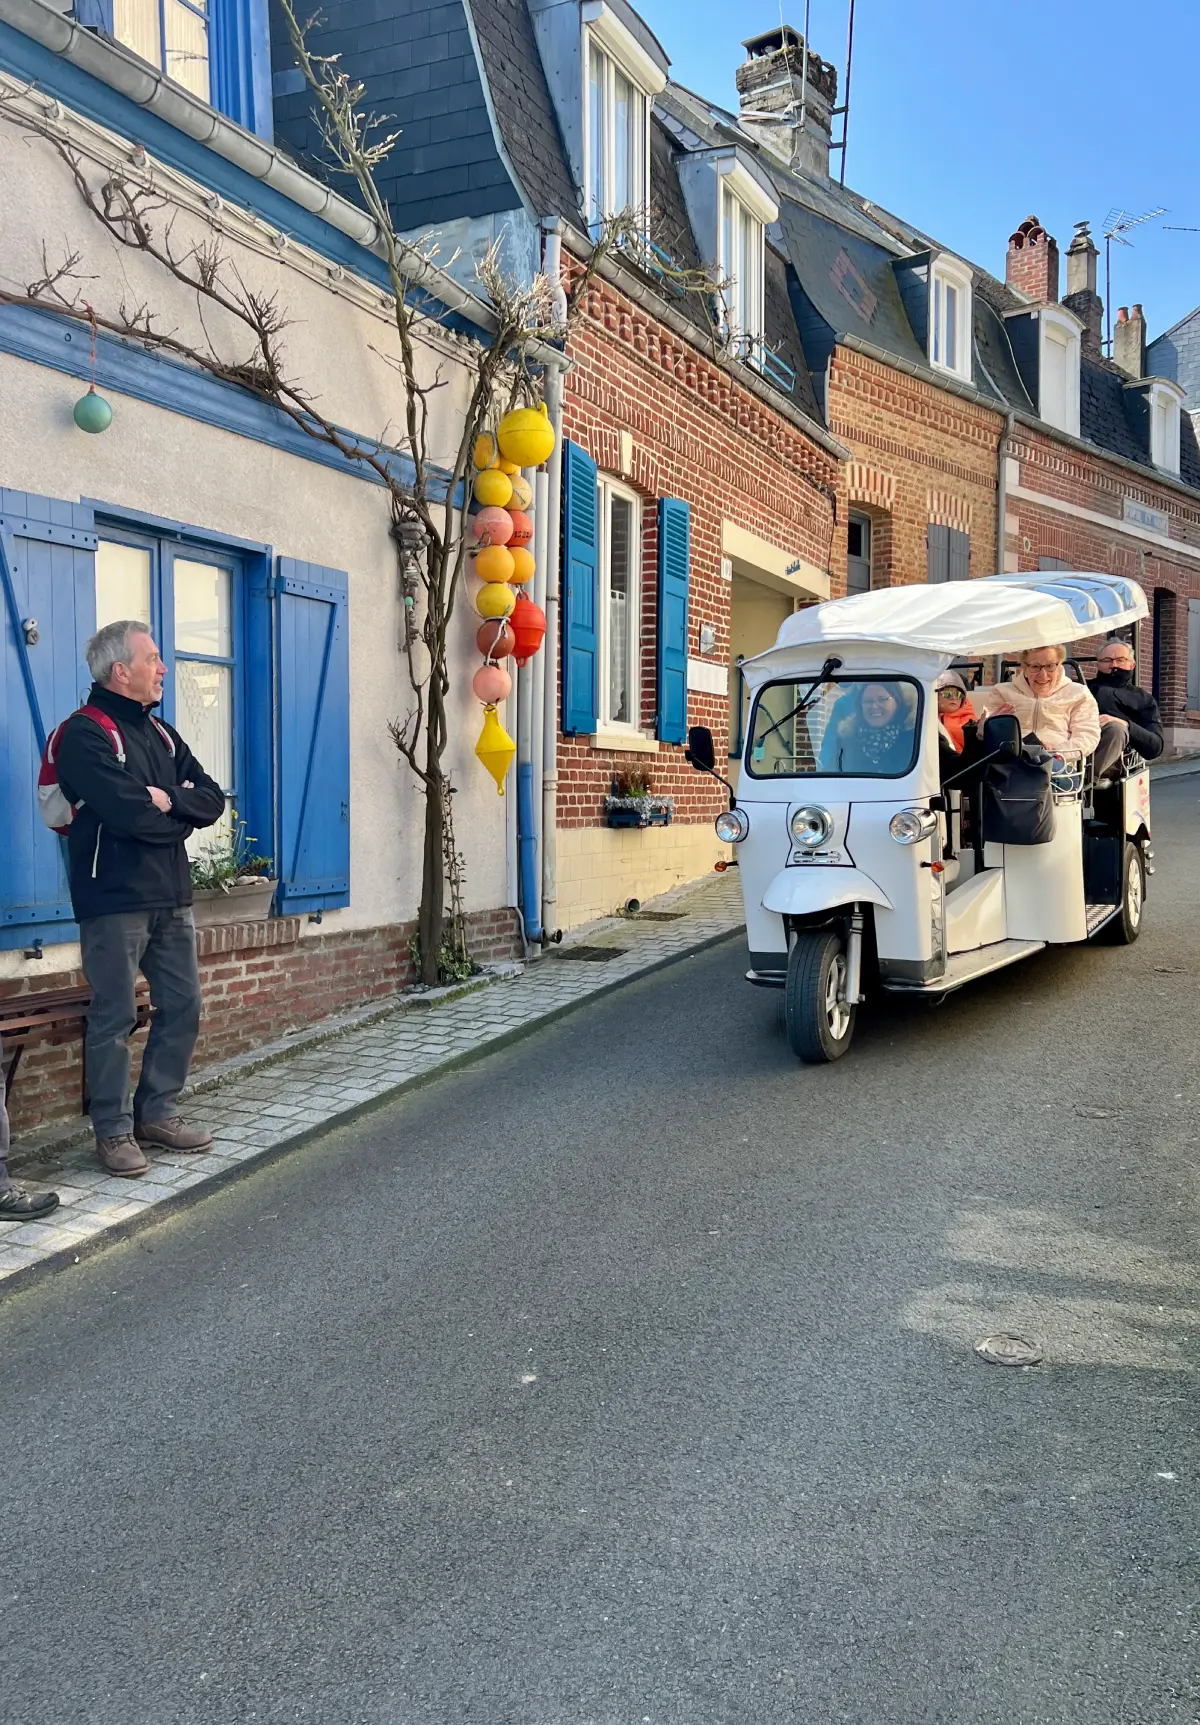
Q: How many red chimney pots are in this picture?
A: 2